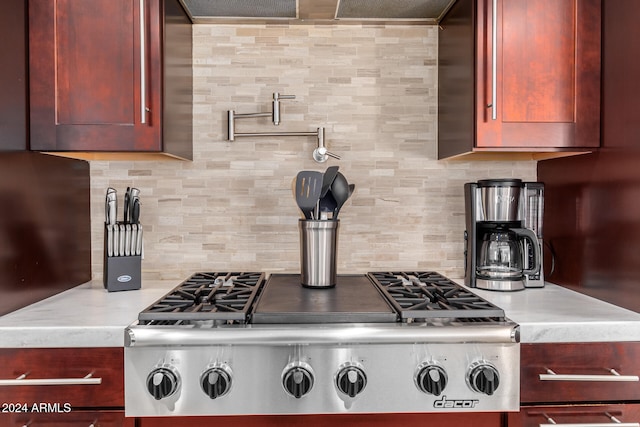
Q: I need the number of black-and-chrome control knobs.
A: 6